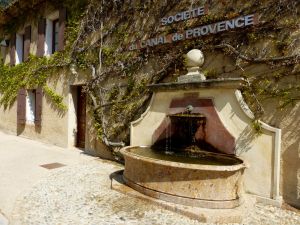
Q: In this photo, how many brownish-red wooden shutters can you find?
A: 6